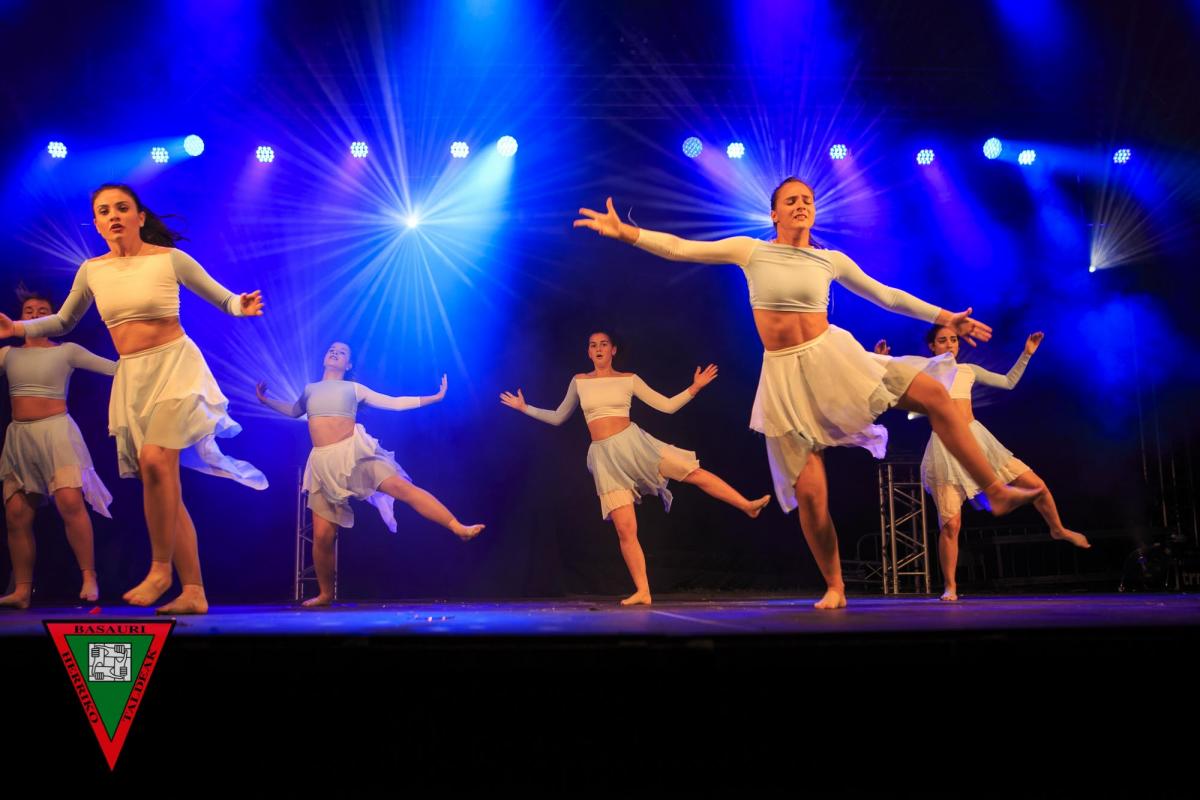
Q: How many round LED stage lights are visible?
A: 14